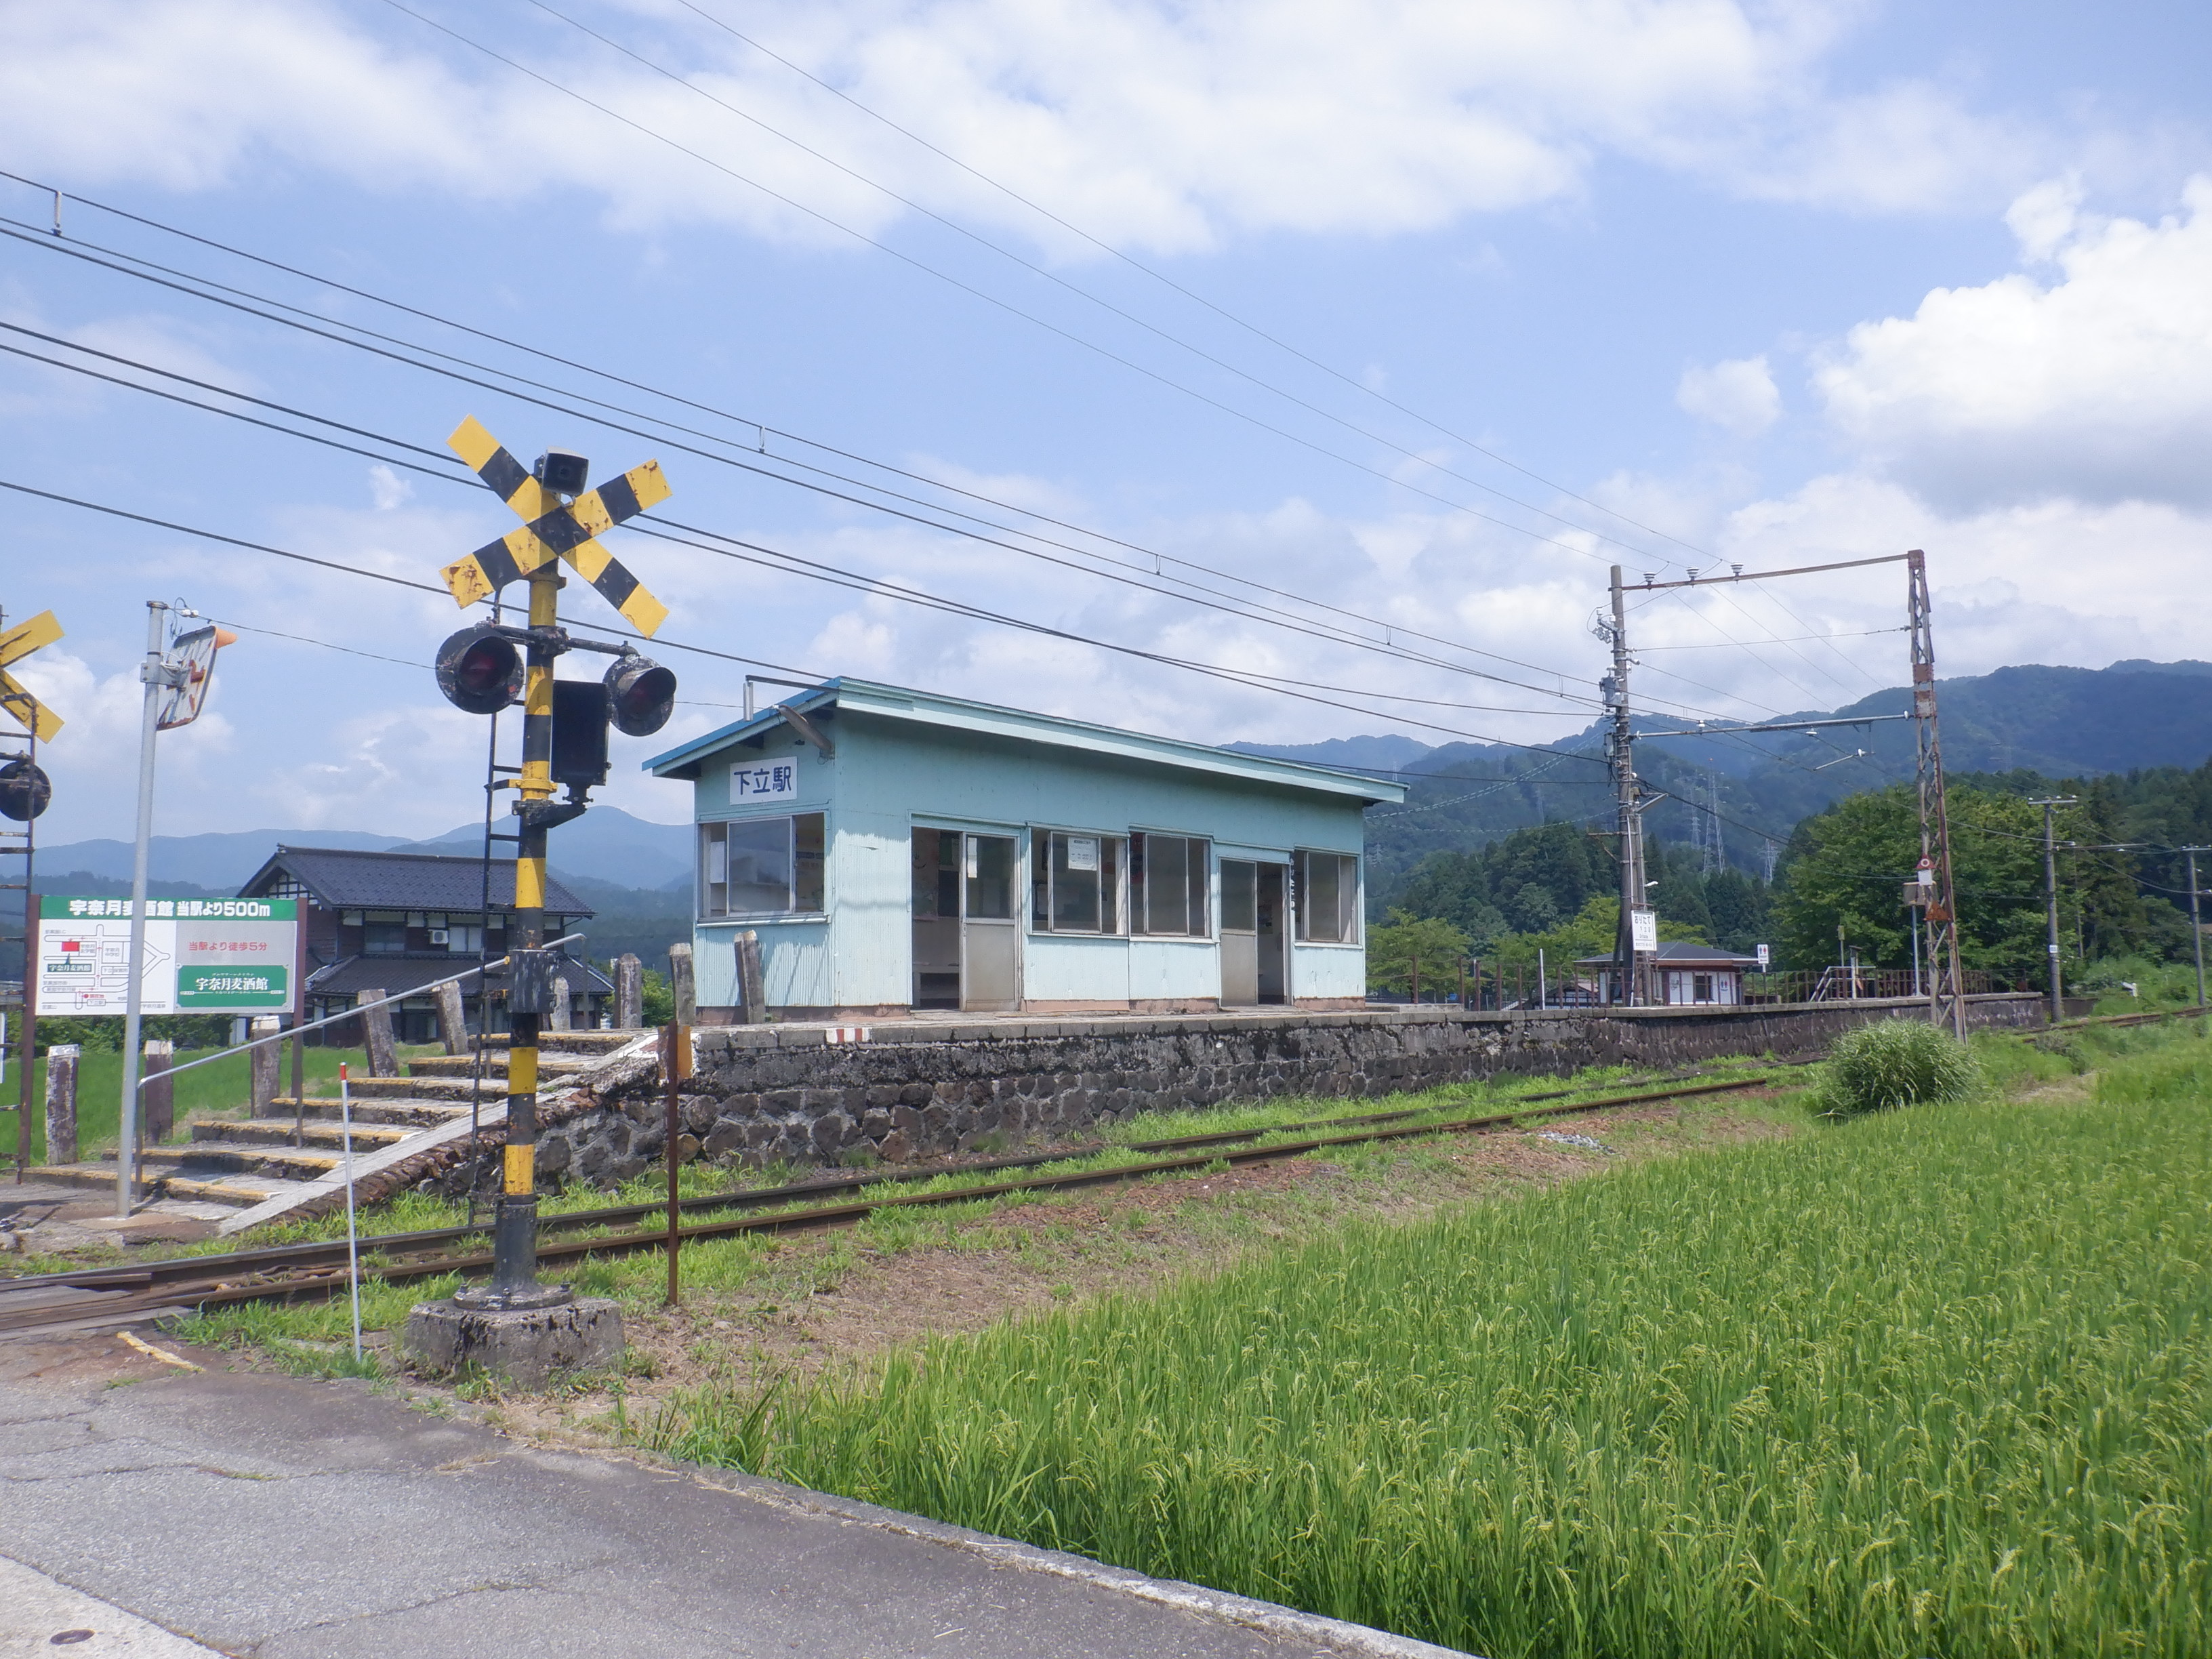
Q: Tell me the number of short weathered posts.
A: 9